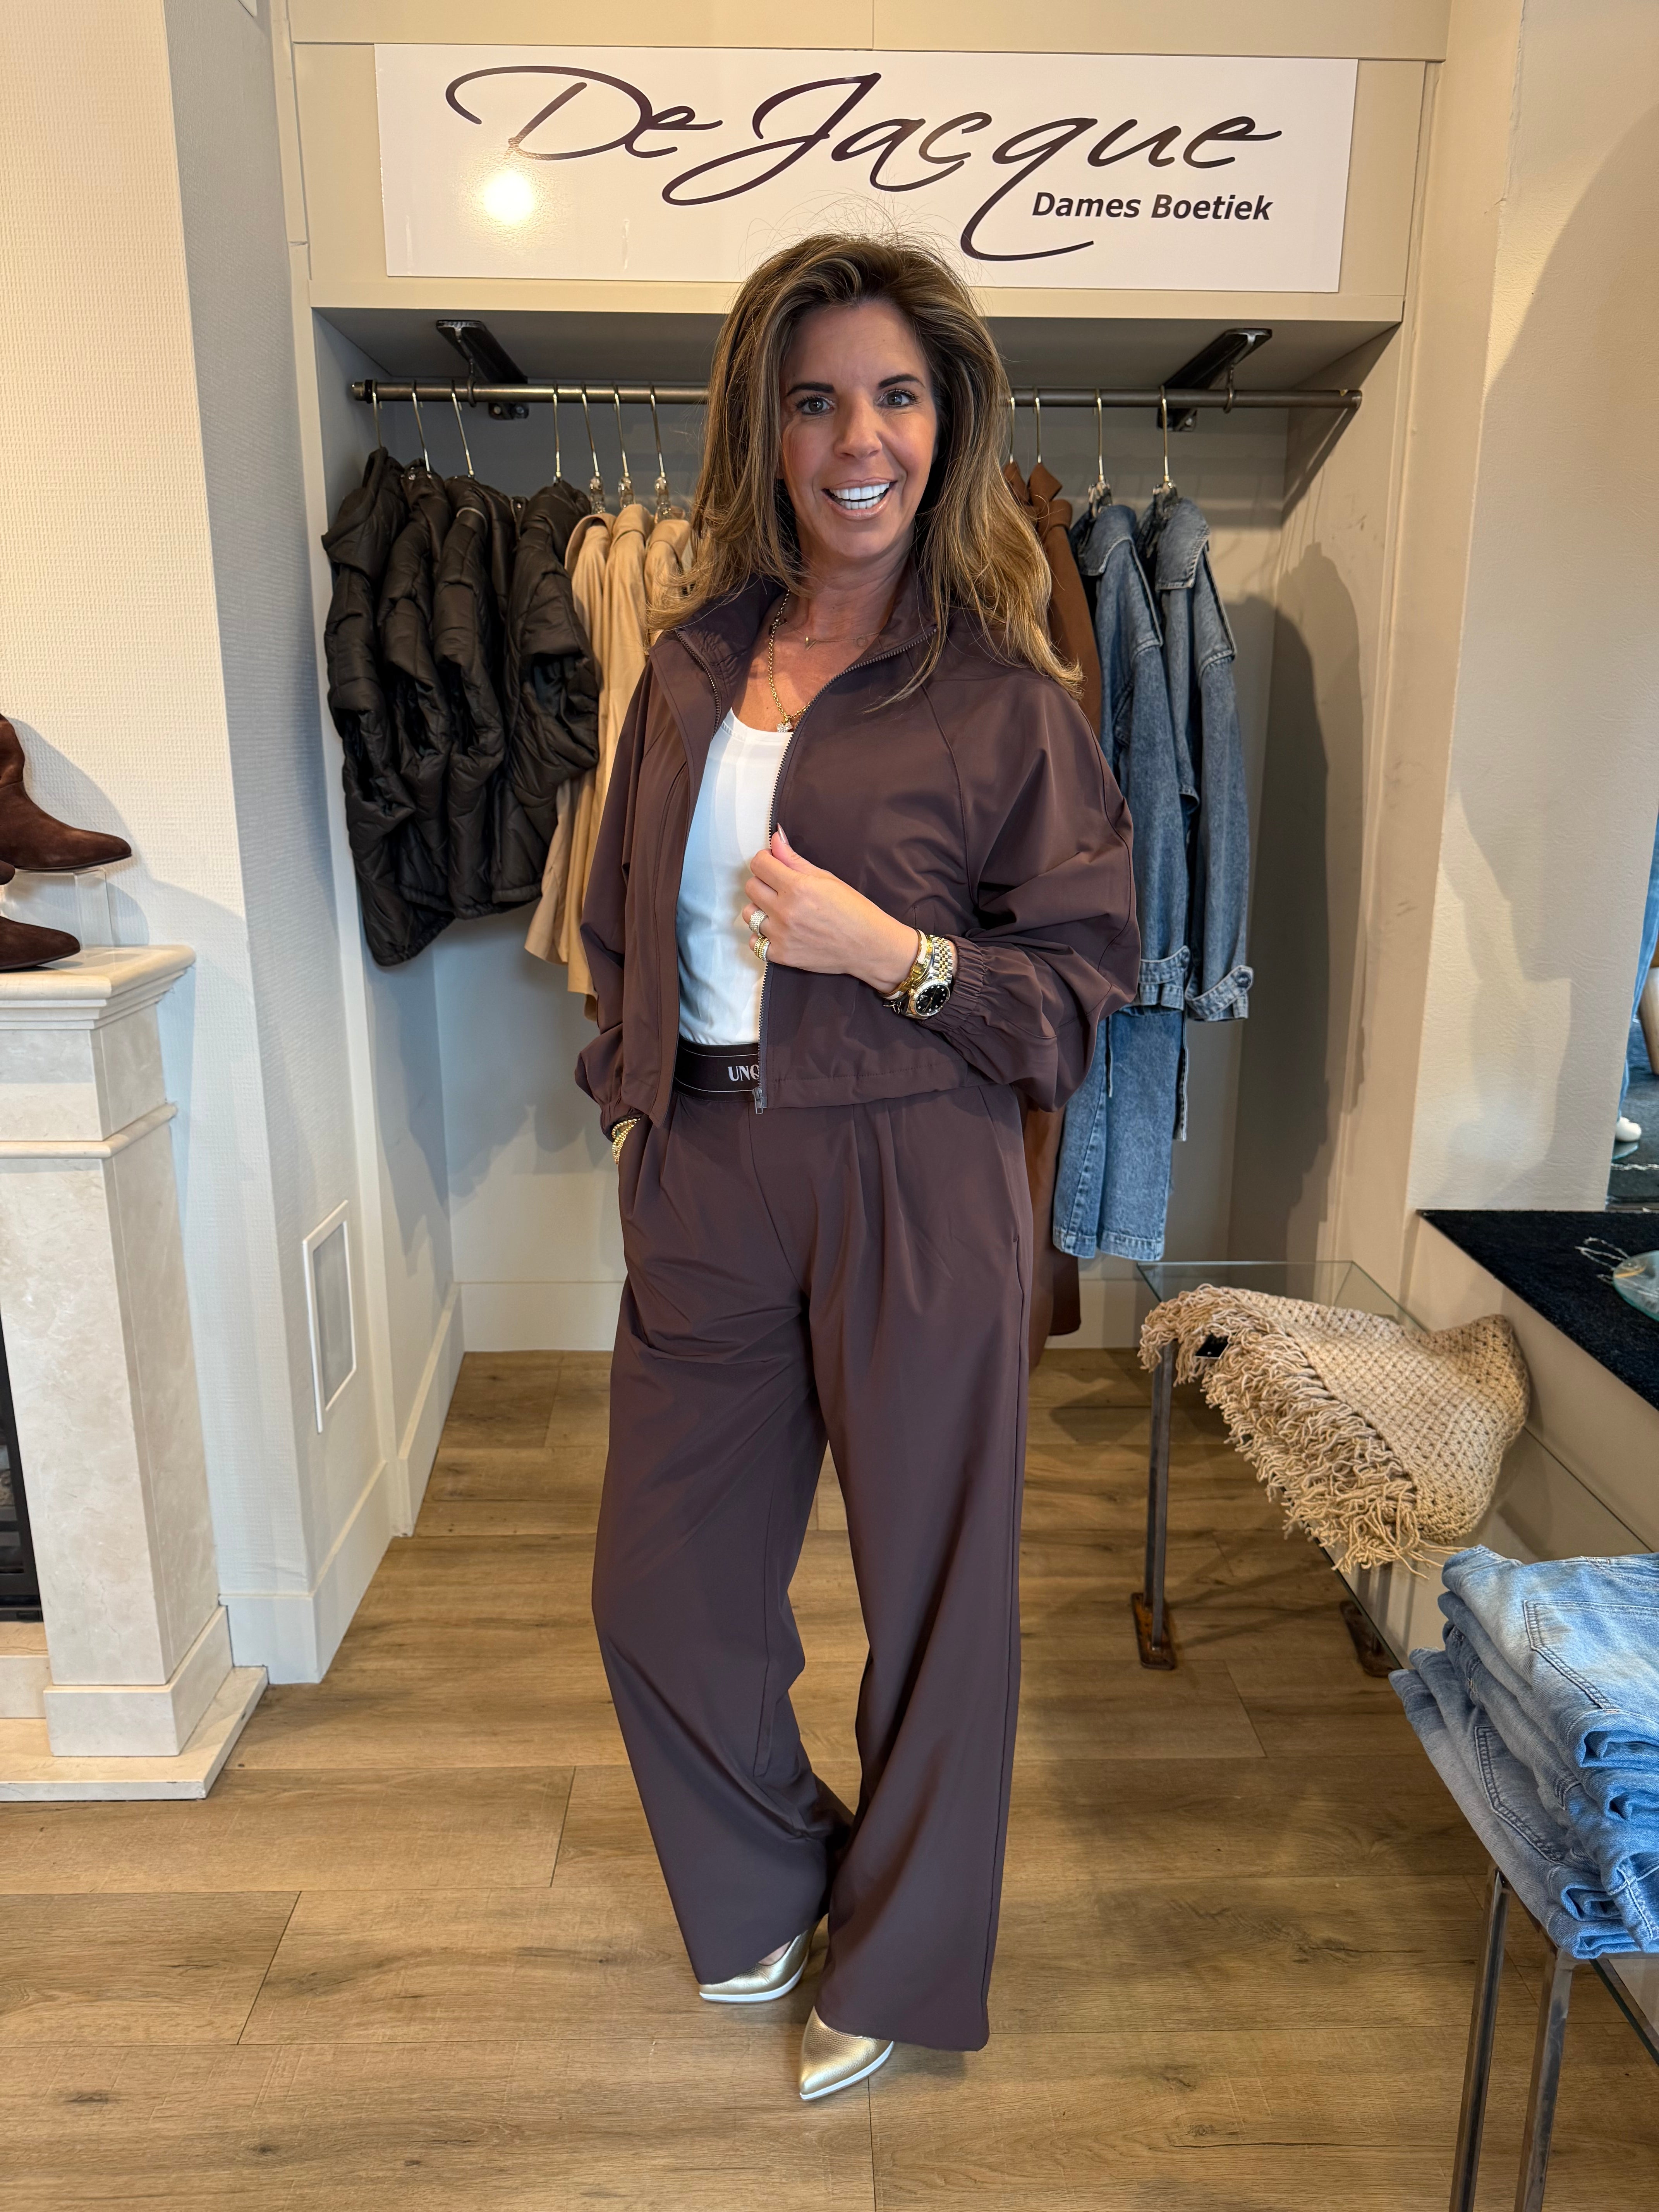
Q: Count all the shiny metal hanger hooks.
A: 11